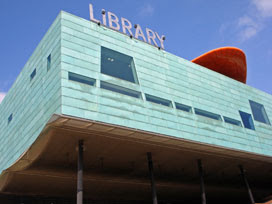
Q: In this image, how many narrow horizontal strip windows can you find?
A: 6